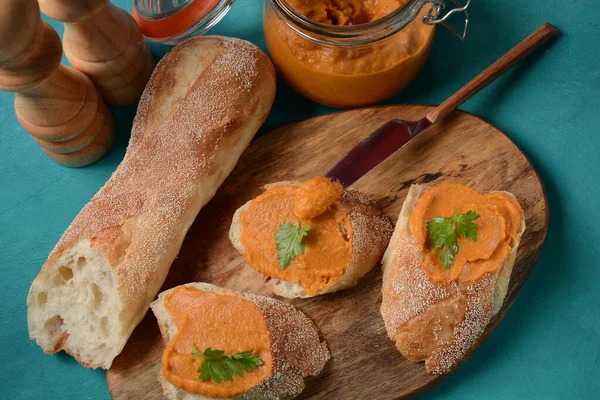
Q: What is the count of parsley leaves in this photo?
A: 3